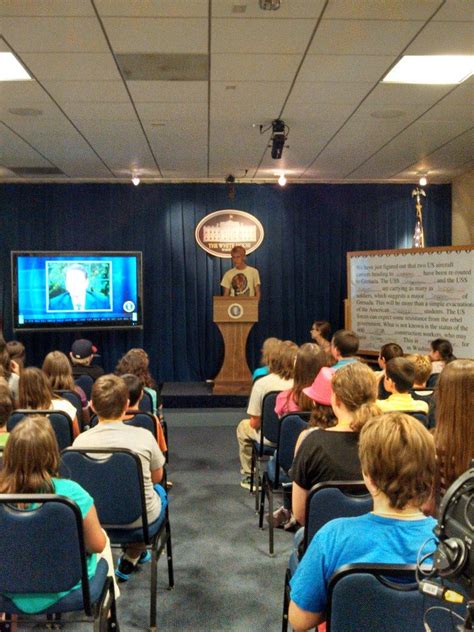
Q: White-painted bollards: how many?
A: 0